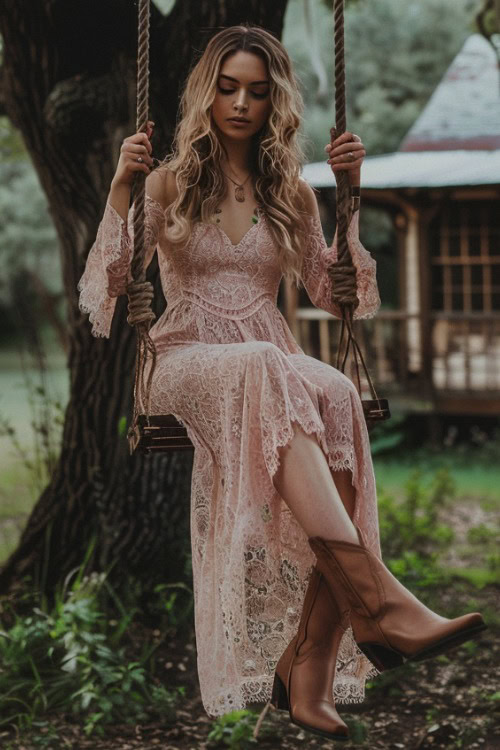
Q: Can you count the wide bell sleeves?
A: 2